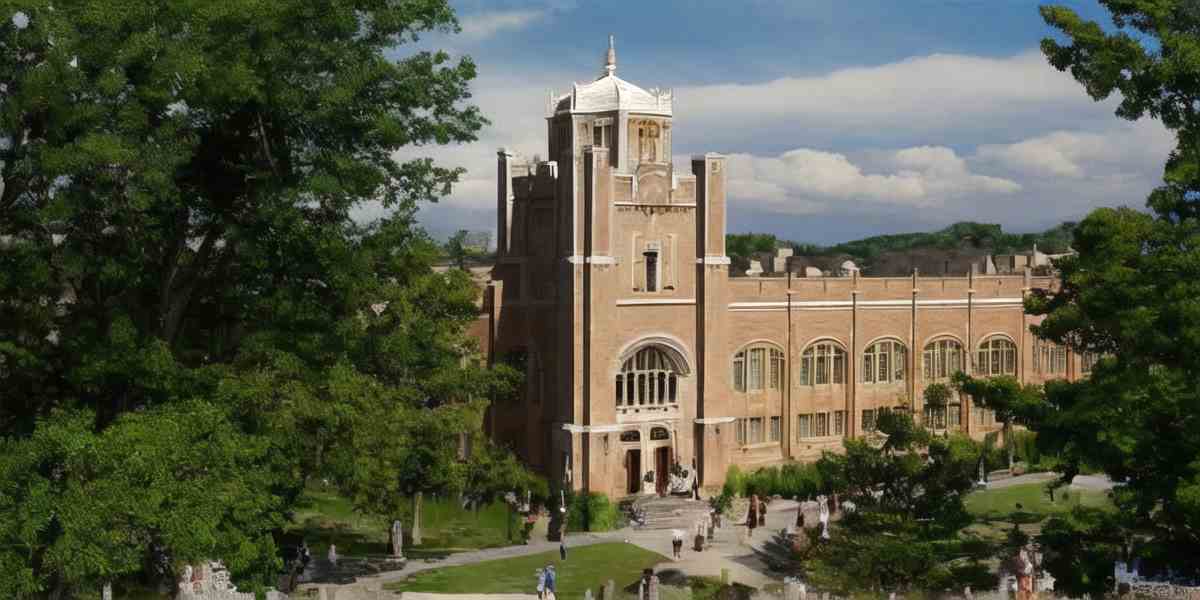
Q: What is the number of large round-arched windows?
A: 6